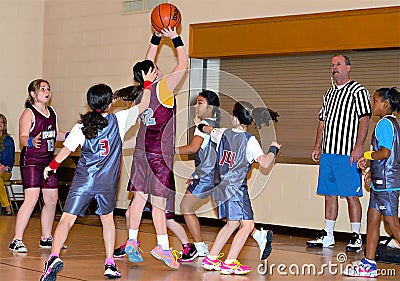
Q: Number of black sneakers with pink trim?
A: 4